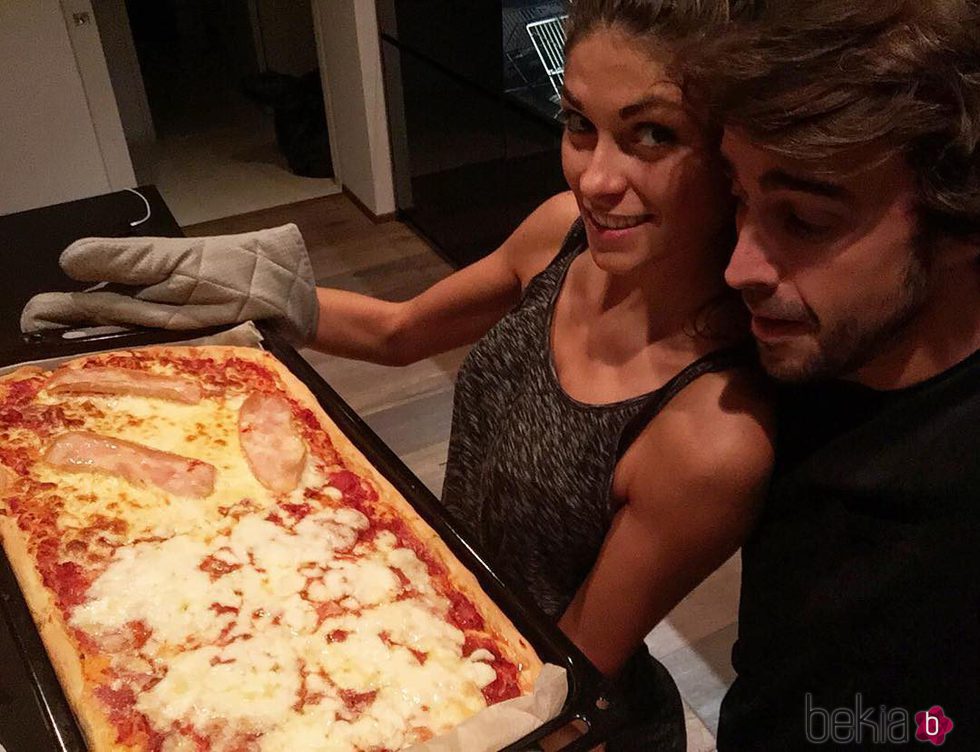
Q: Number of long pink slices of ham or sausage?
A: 3